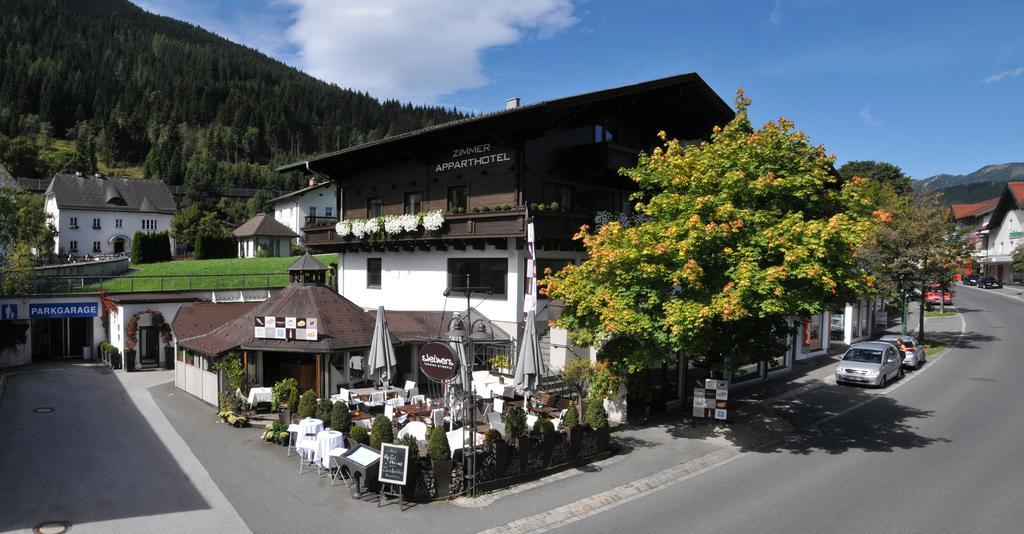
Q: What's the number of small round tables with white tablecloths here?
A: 2